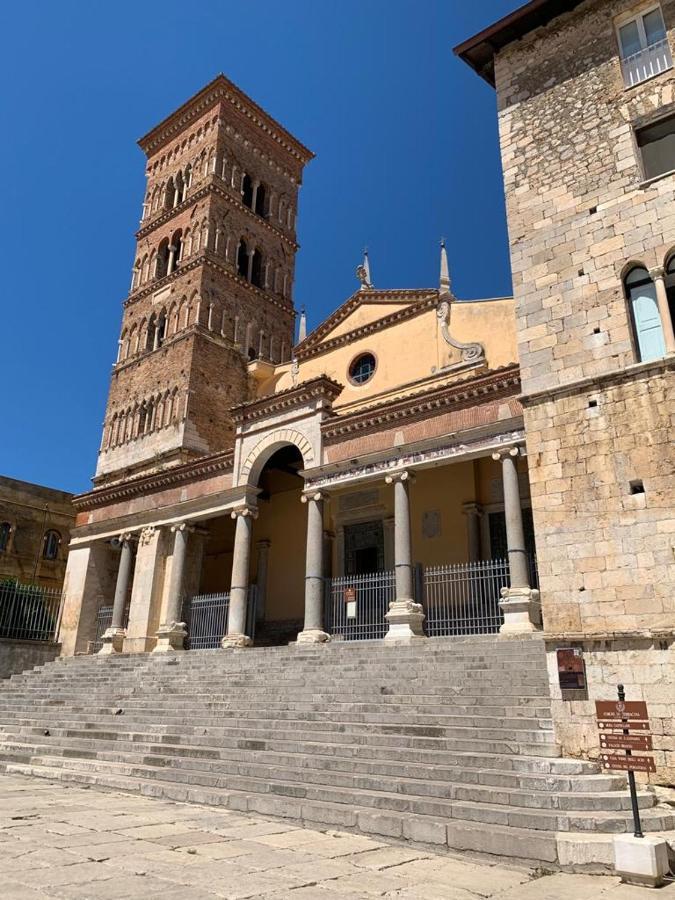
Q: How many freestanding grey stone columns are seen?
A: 6